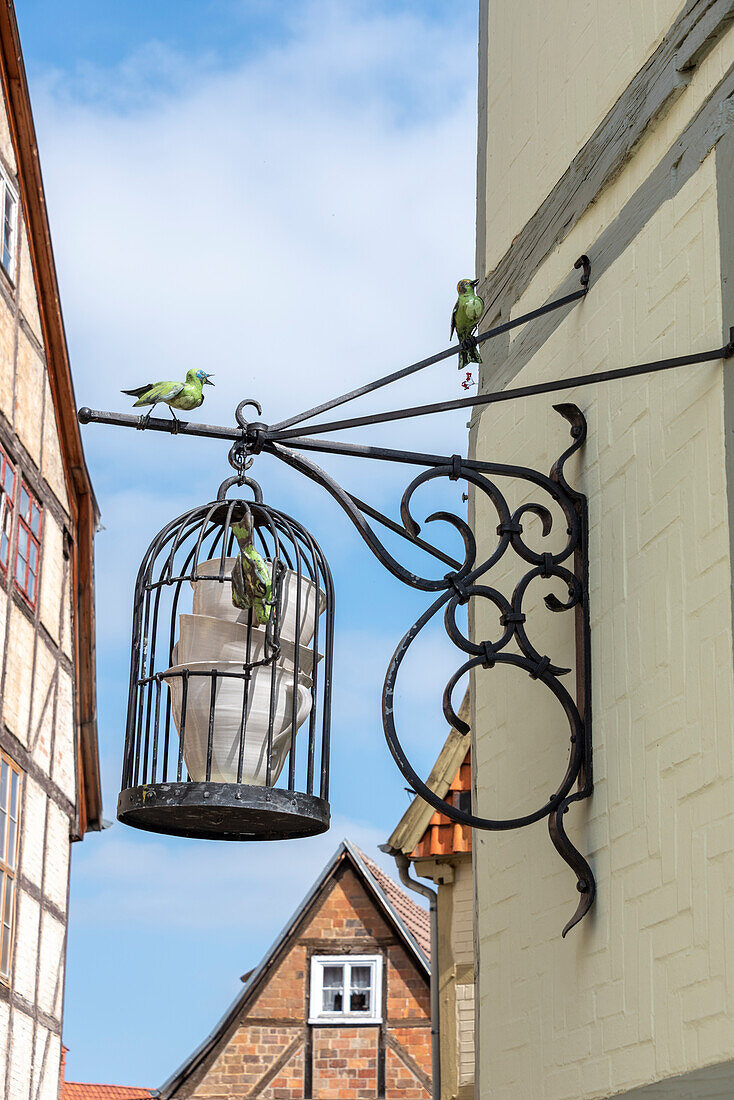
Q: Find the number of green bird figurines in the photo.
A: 3